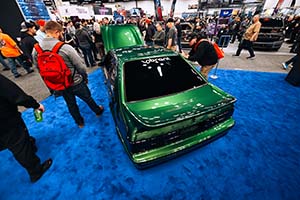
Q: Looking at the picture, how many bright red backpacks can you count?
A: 2